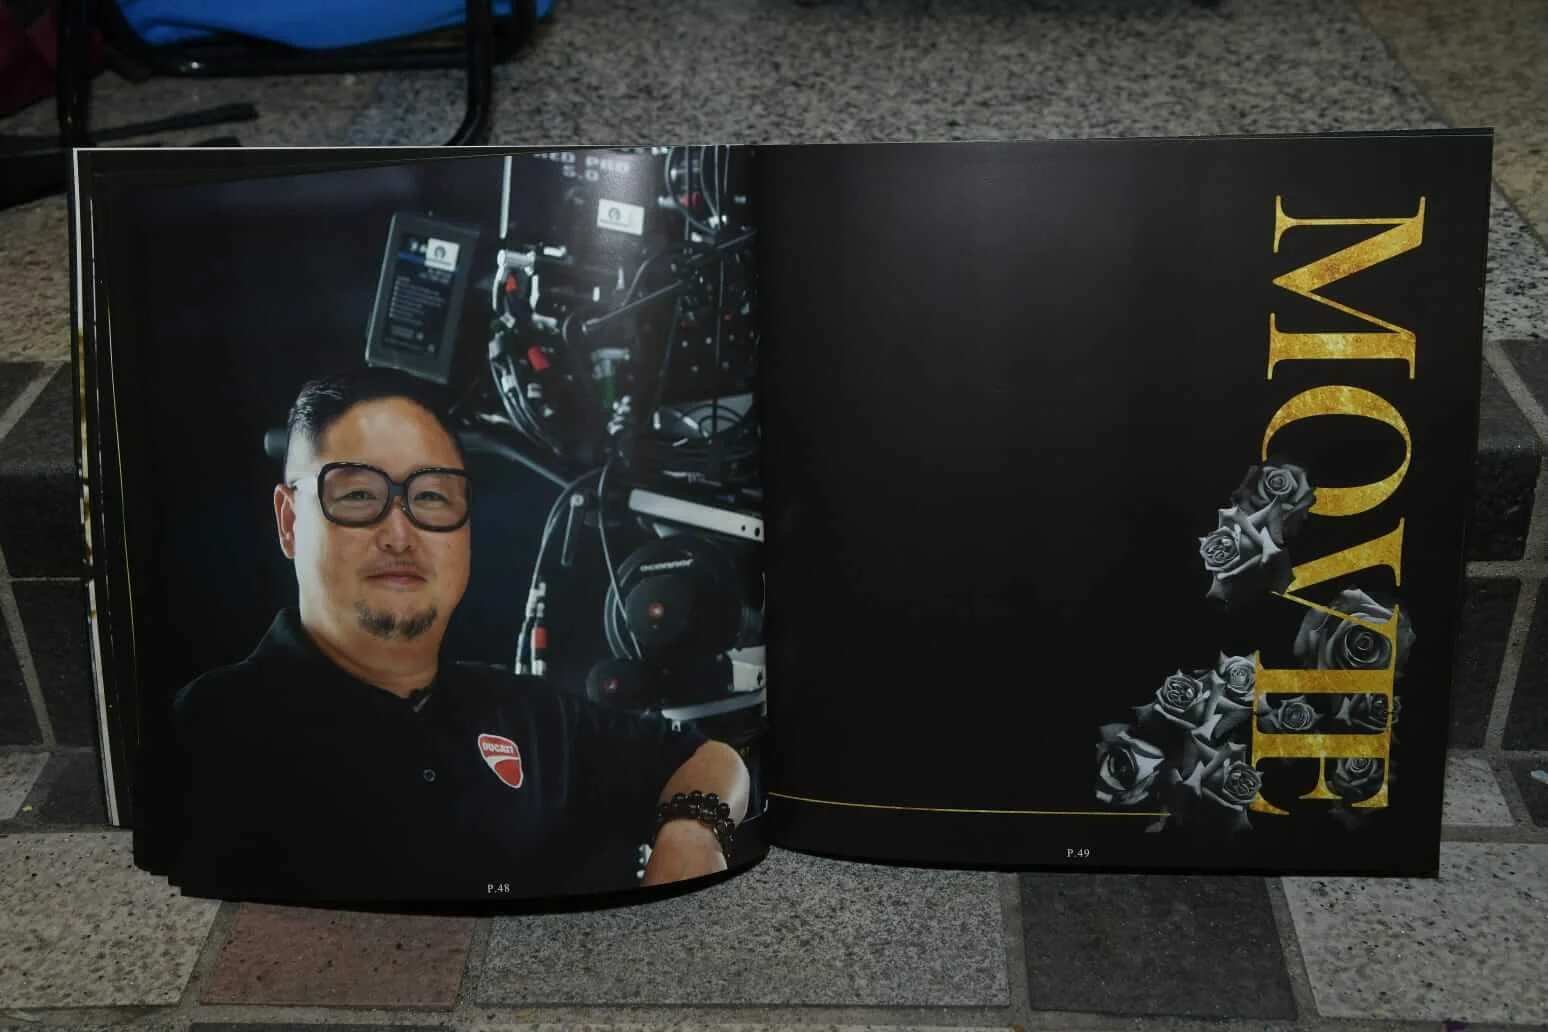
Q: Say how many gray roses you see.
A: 10